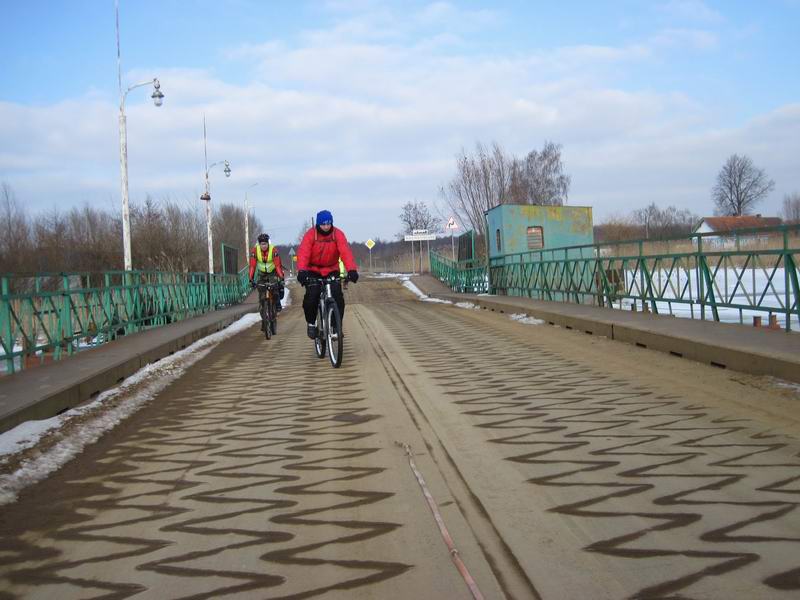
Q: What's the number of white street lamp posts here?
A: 3